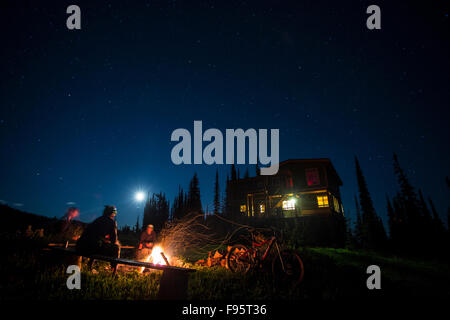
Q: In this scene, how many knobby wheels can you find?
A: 2